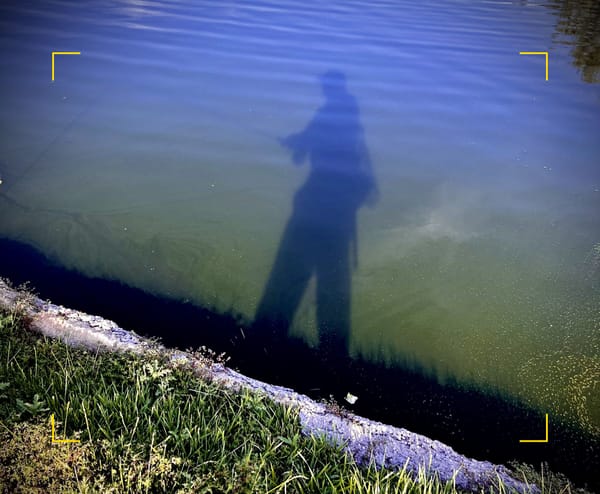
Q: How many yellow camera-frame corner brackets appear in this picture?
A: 4